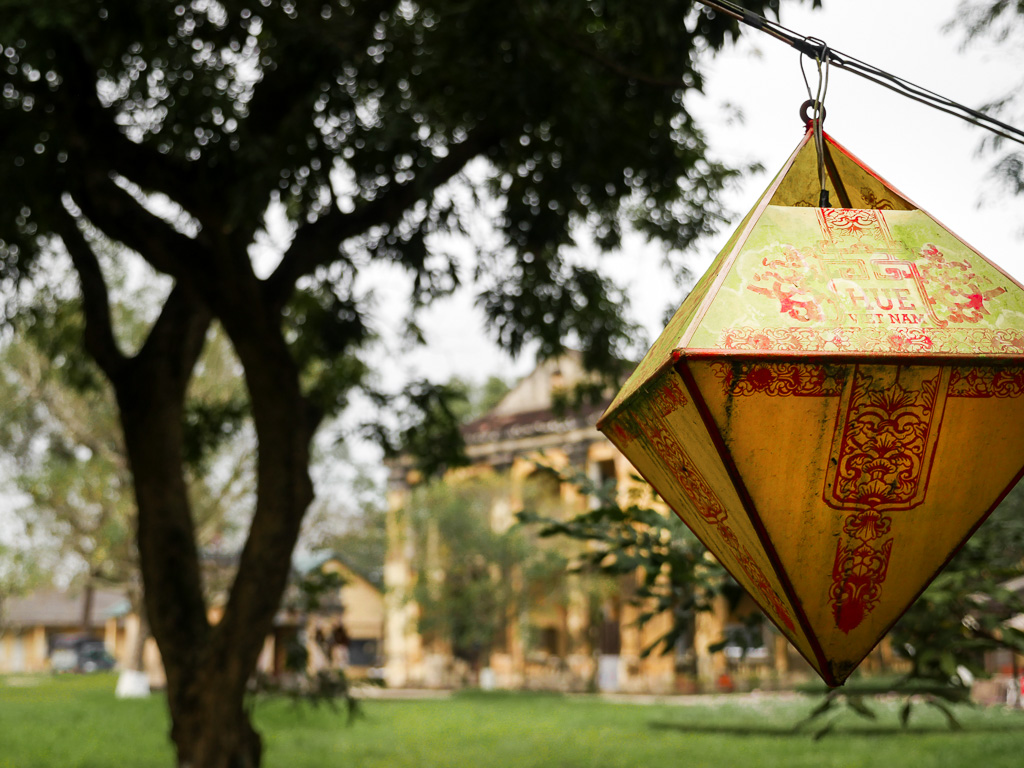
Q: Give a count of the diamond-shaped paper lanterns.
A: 1